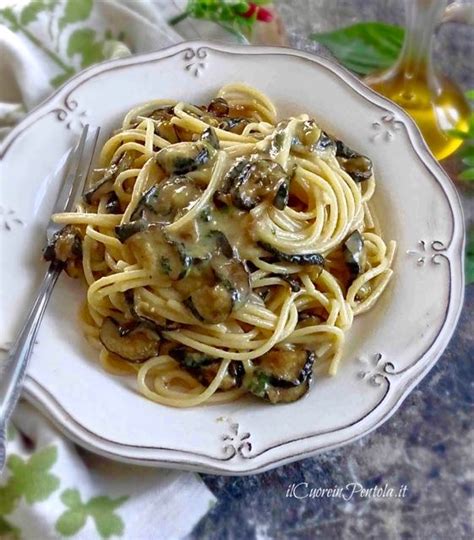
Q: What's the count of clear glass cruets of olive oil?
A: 1